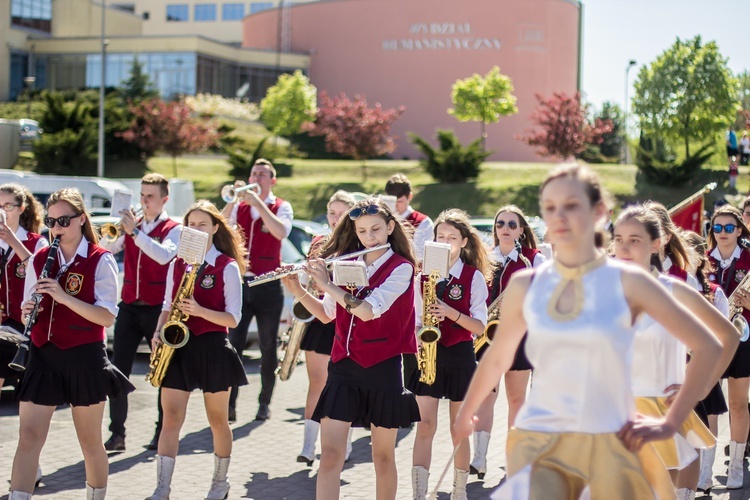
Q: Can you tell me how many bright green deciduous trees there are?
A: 3